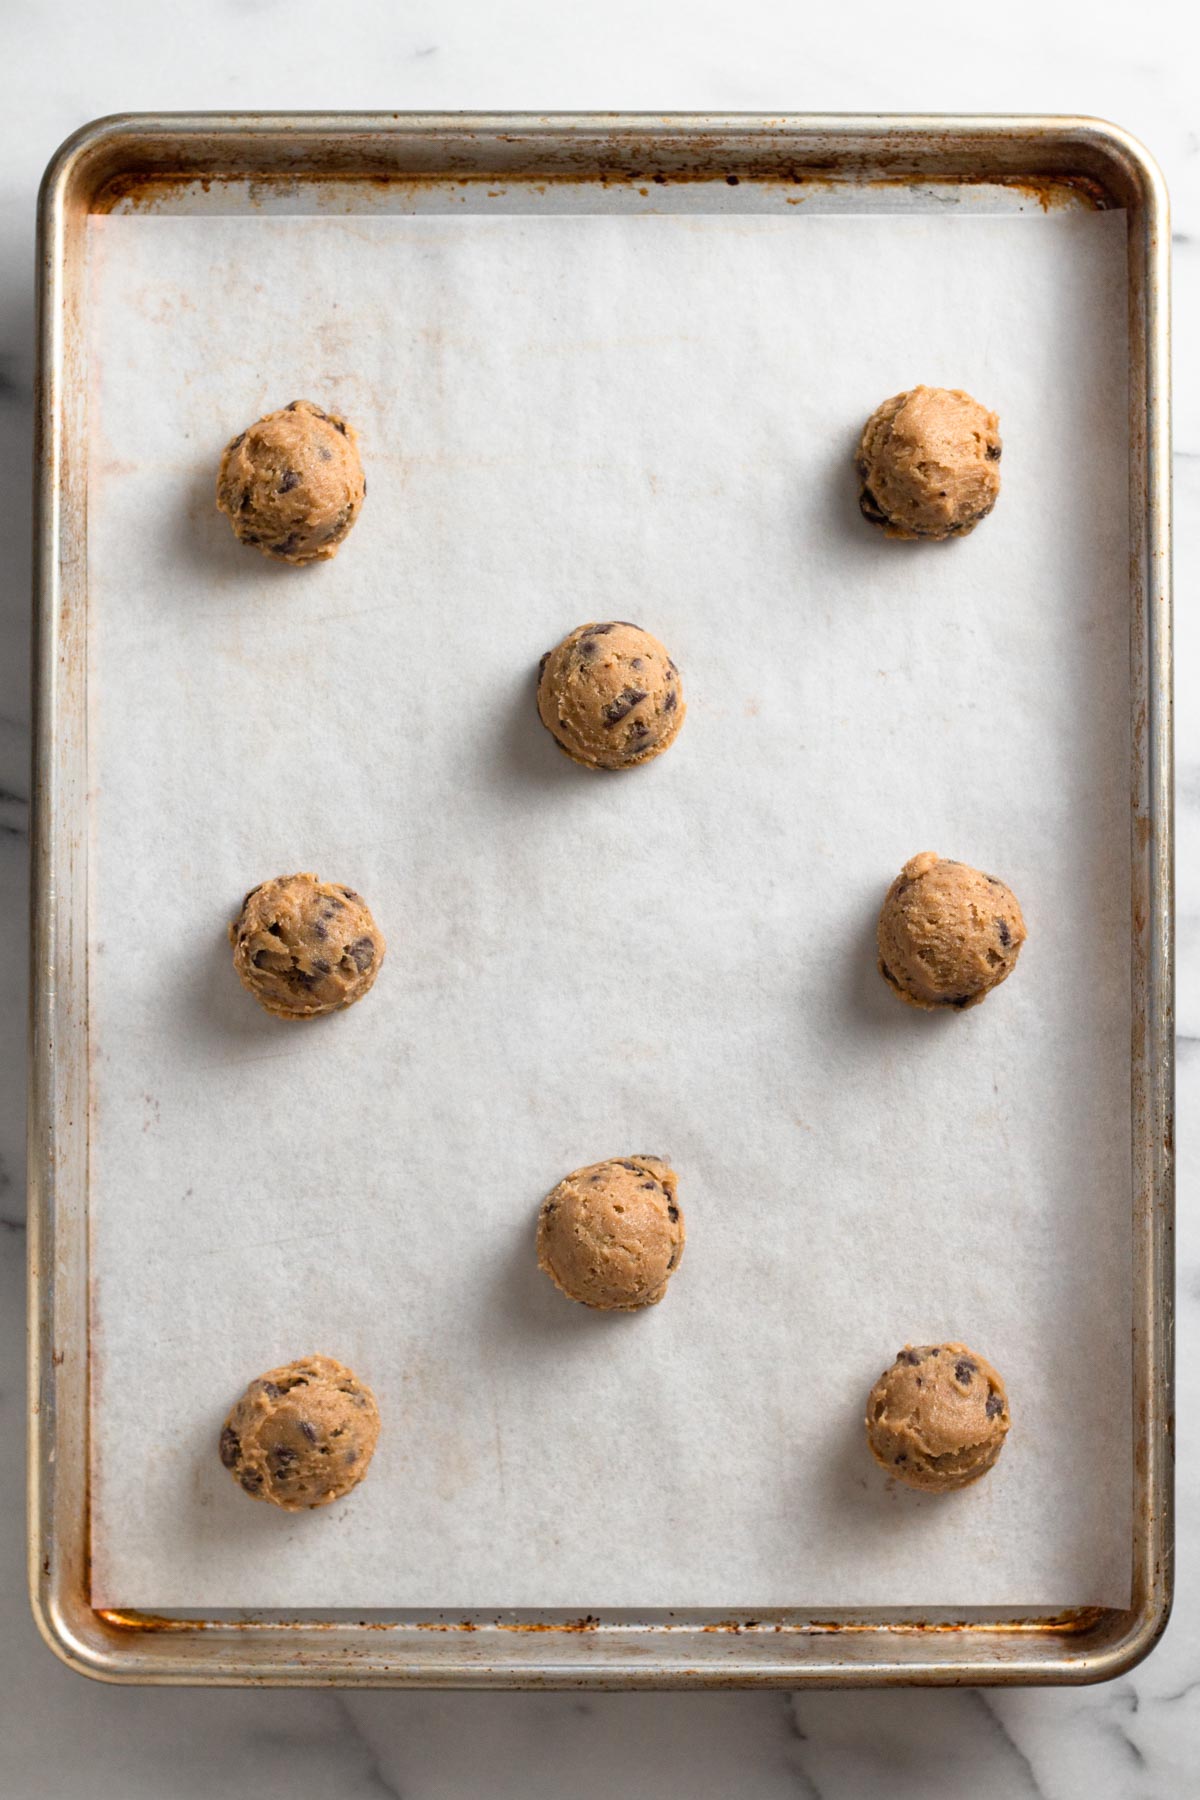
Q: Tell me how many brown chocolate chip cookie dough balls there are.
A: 8